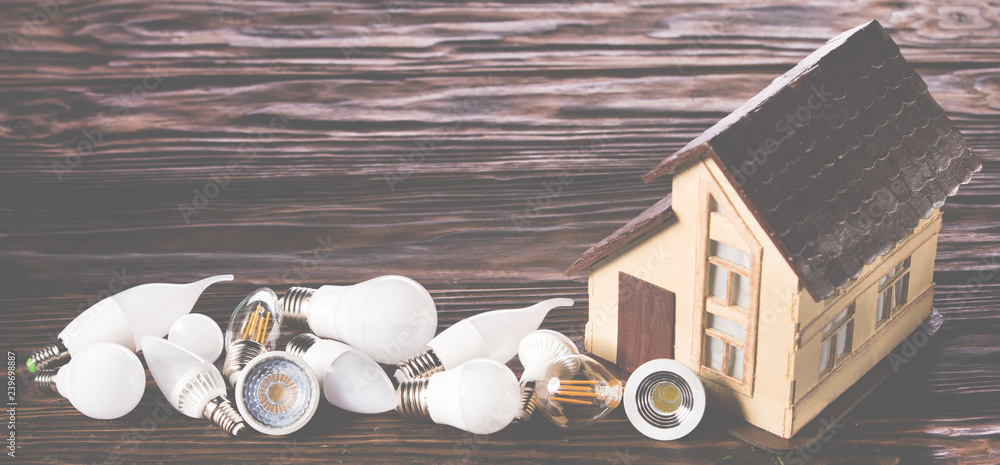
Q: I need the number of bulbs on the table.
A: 13